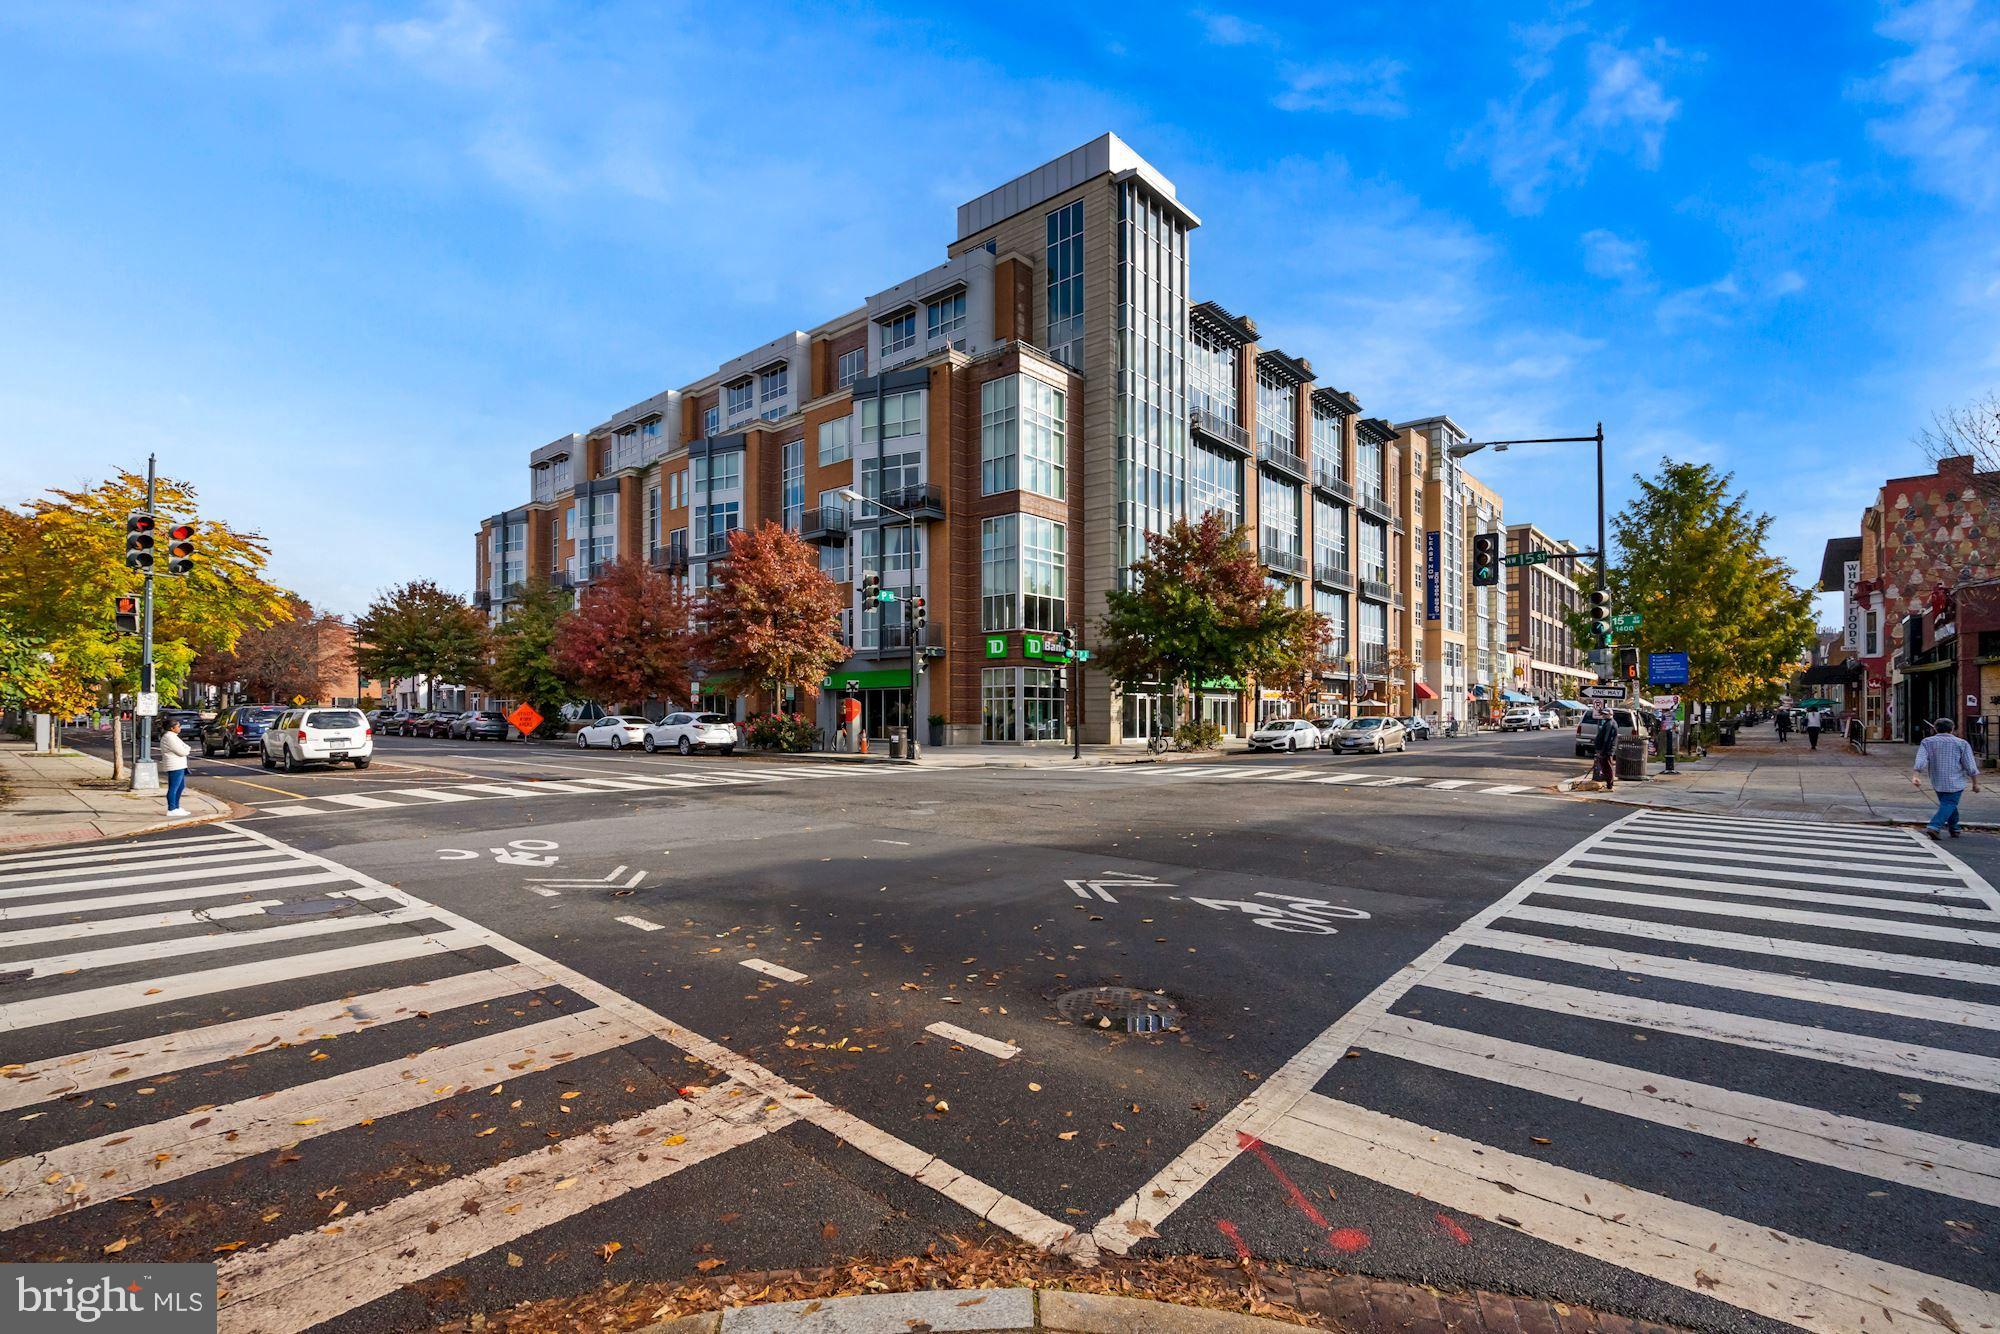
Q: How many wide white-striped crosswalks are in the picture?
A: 4